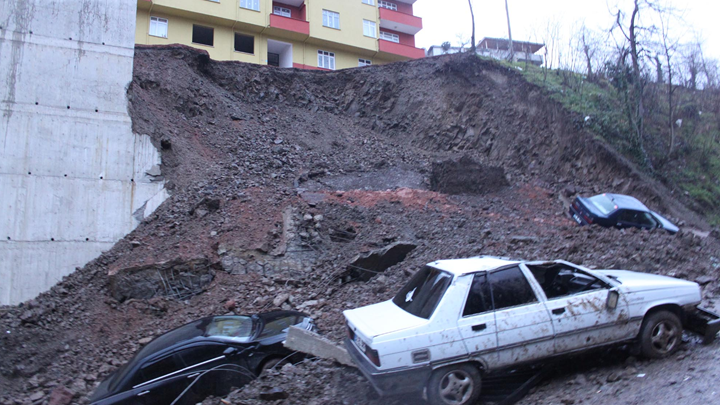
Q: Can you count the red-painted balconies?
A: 3